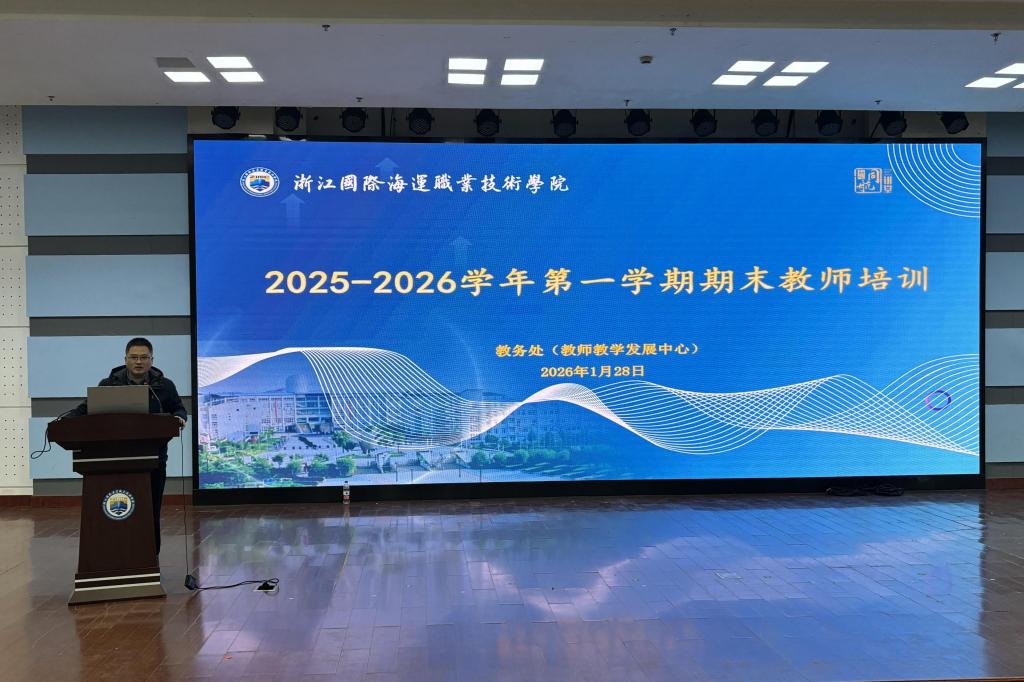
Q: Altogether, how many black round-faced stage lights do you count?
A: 12